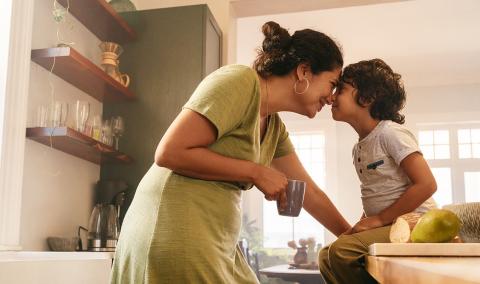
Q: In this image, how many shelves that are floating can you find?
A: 3